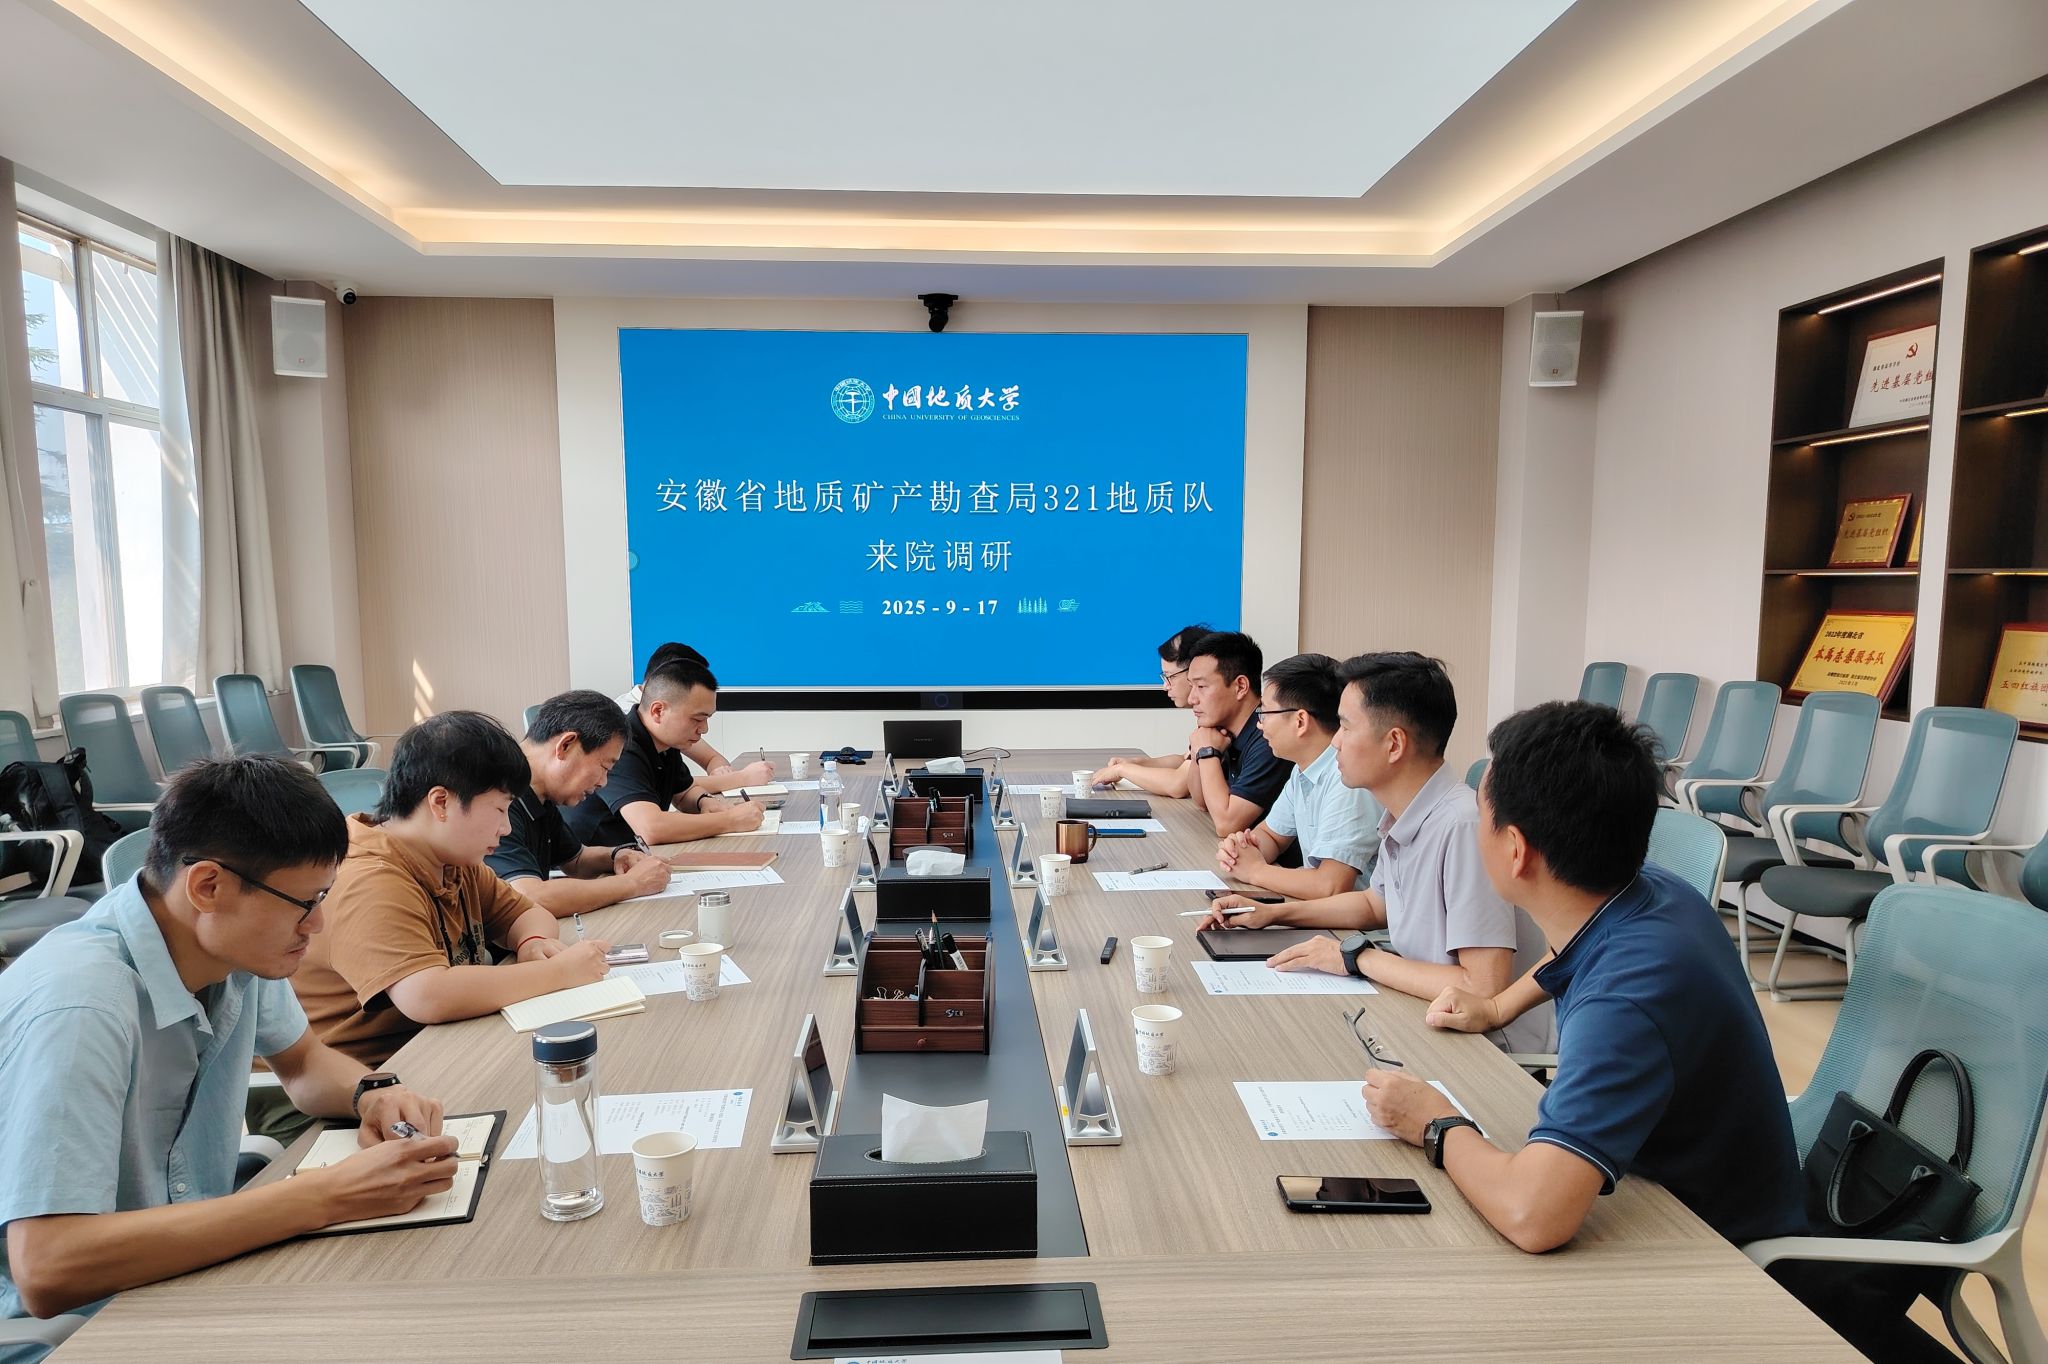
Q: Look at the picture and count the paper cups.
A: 10